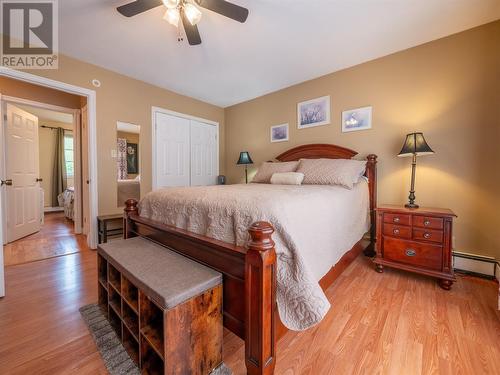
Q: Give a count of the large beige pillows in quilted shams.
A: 2